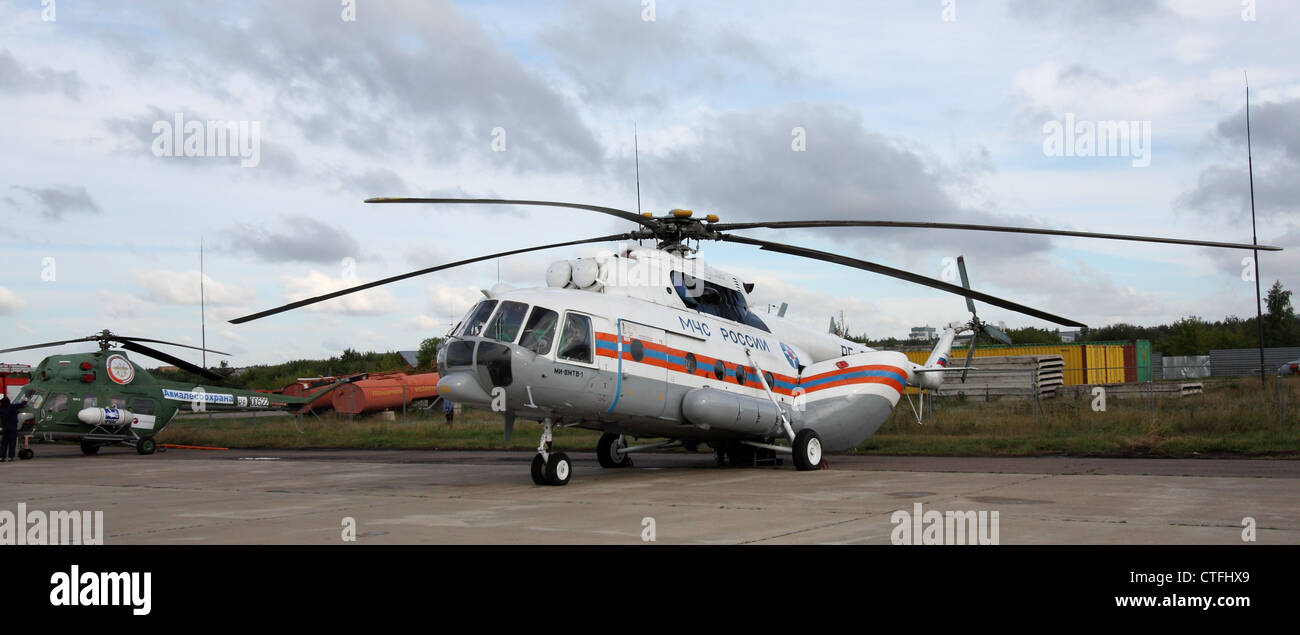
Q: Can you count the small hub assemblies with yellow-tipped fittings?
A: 1